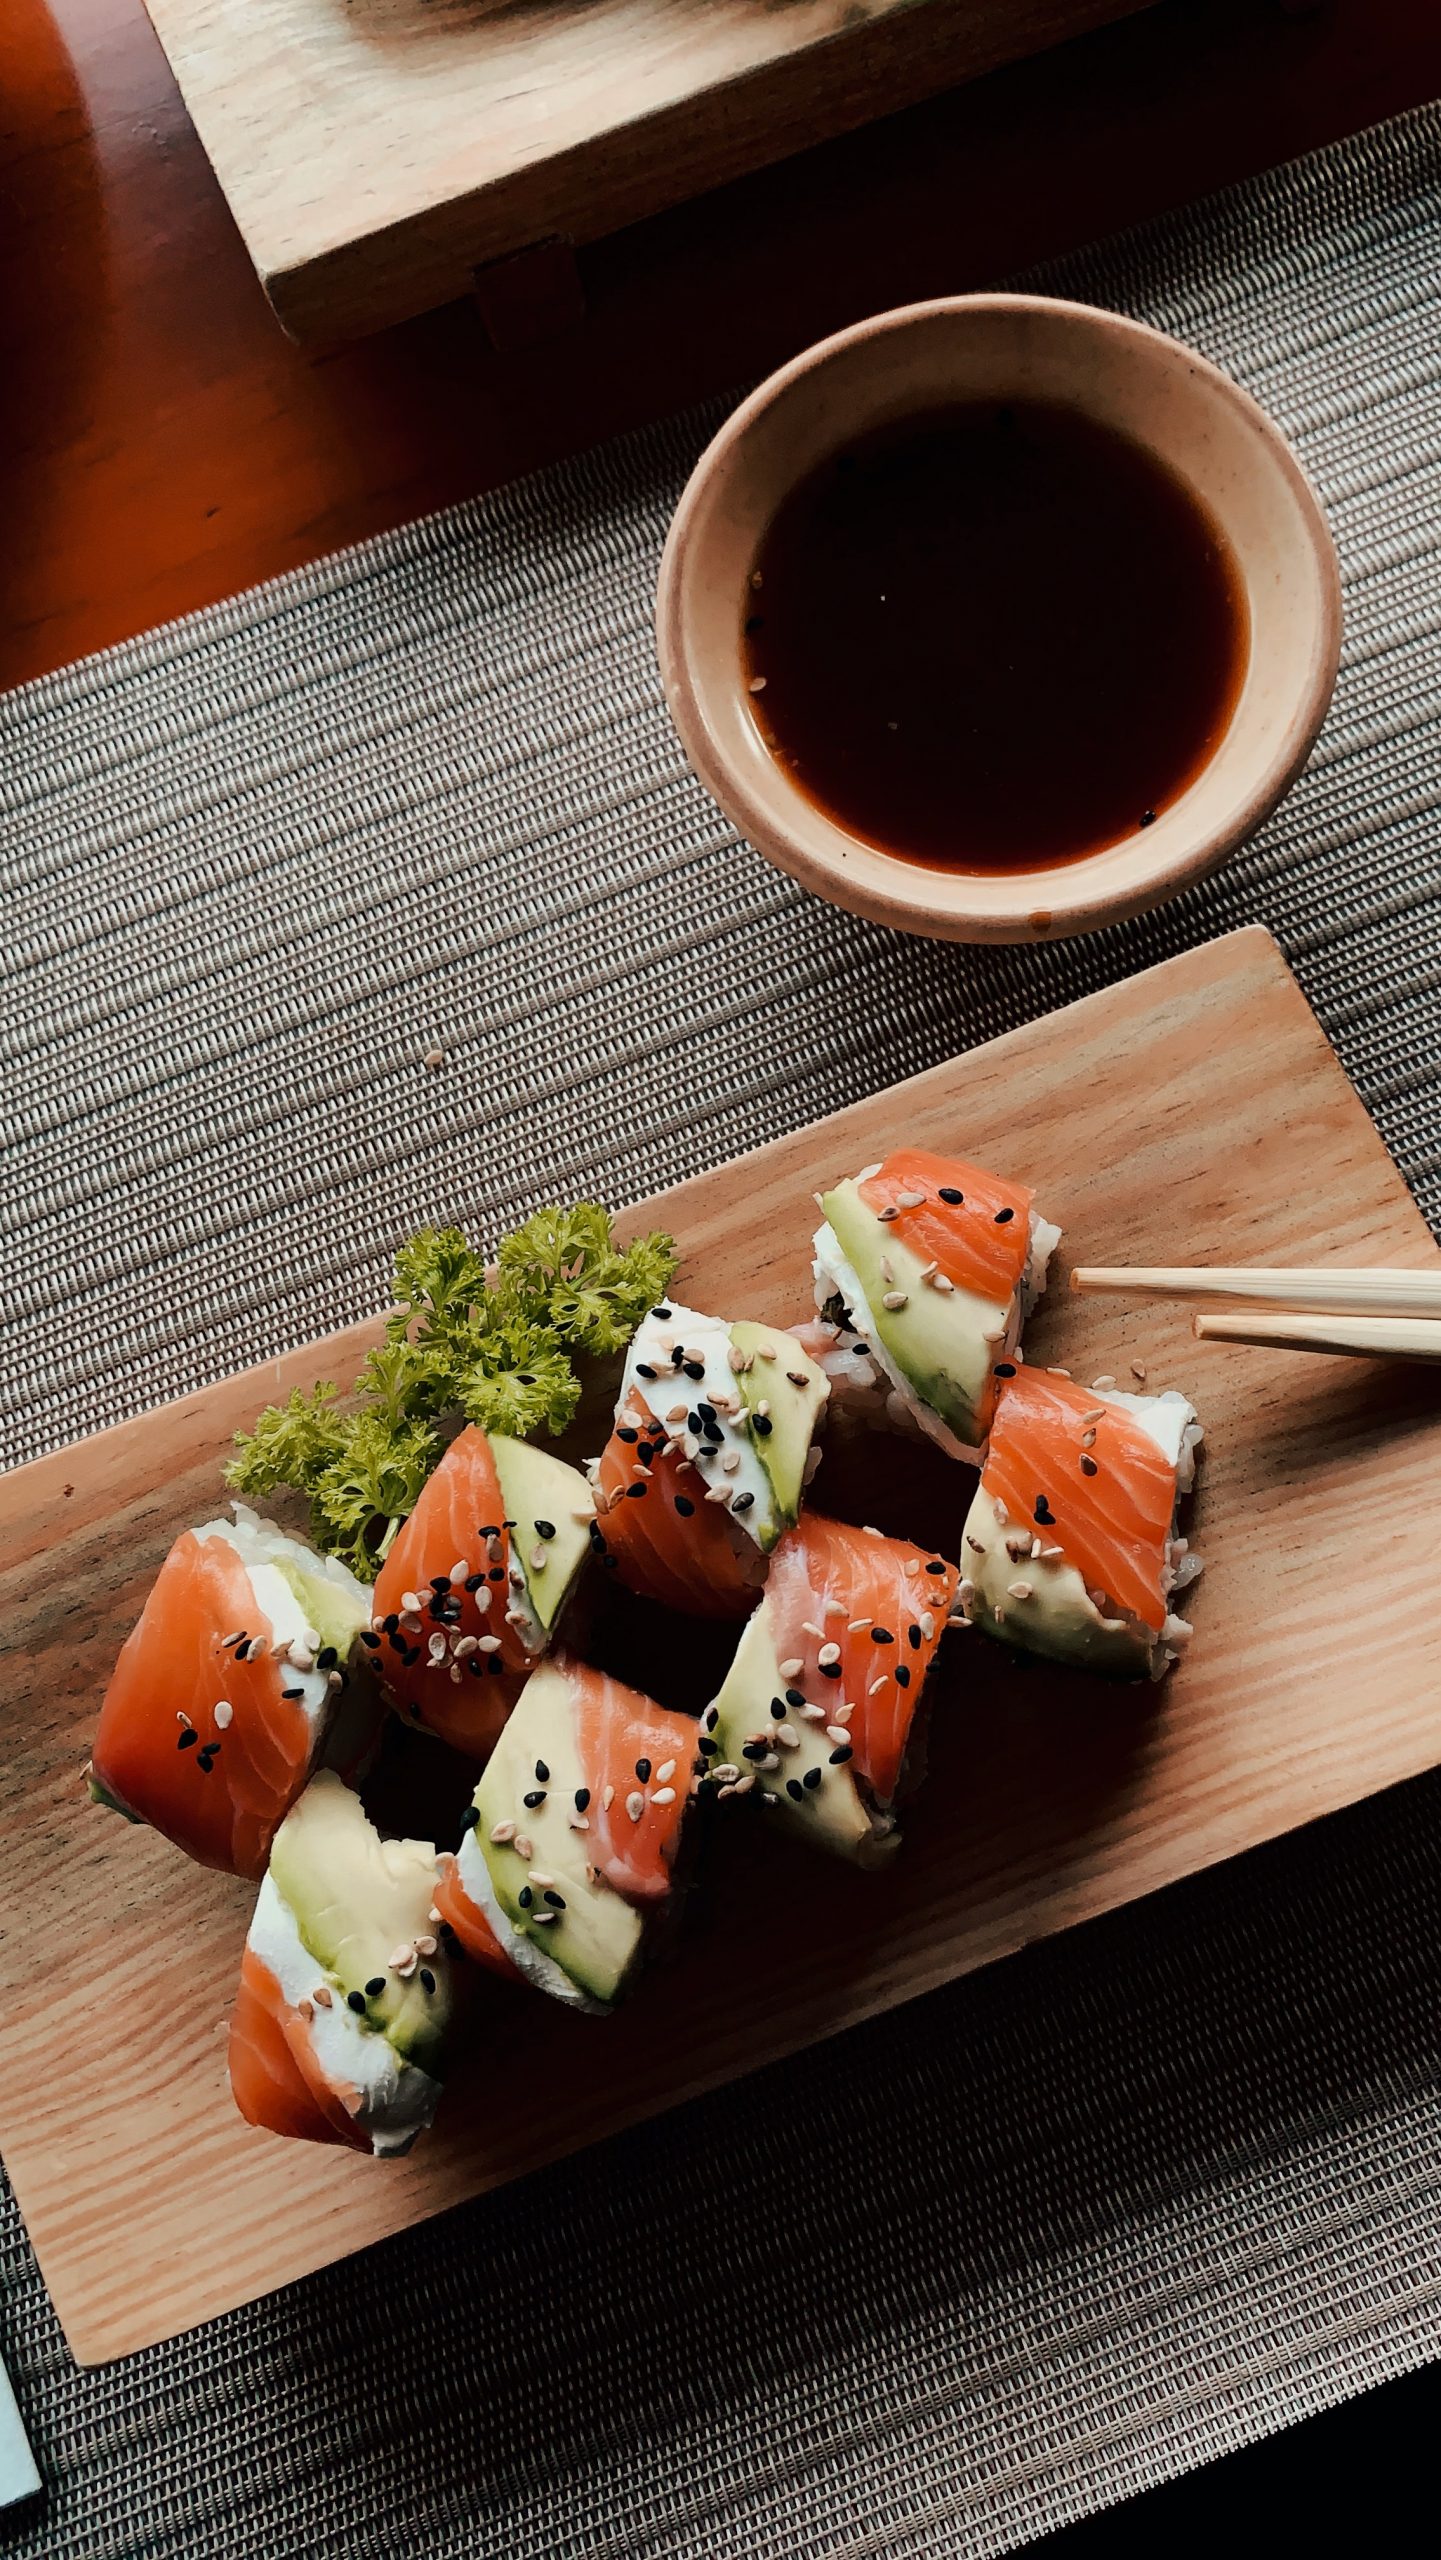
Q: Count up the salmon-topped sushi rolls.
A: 8